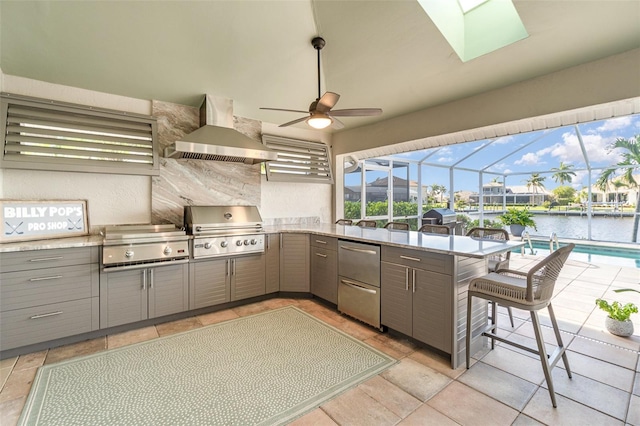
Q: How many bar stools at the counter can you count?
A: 6